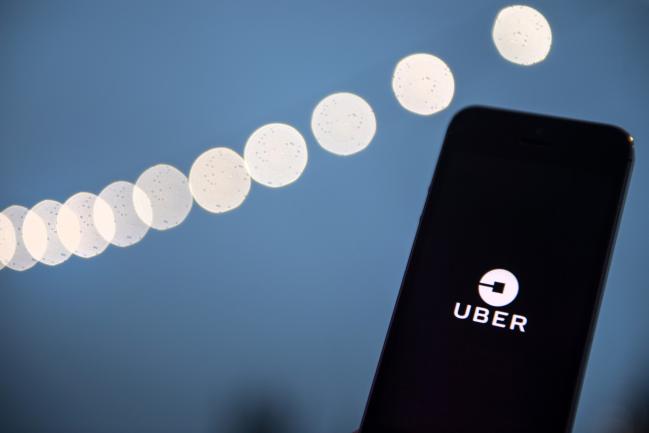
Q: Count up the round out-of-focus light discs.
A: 11